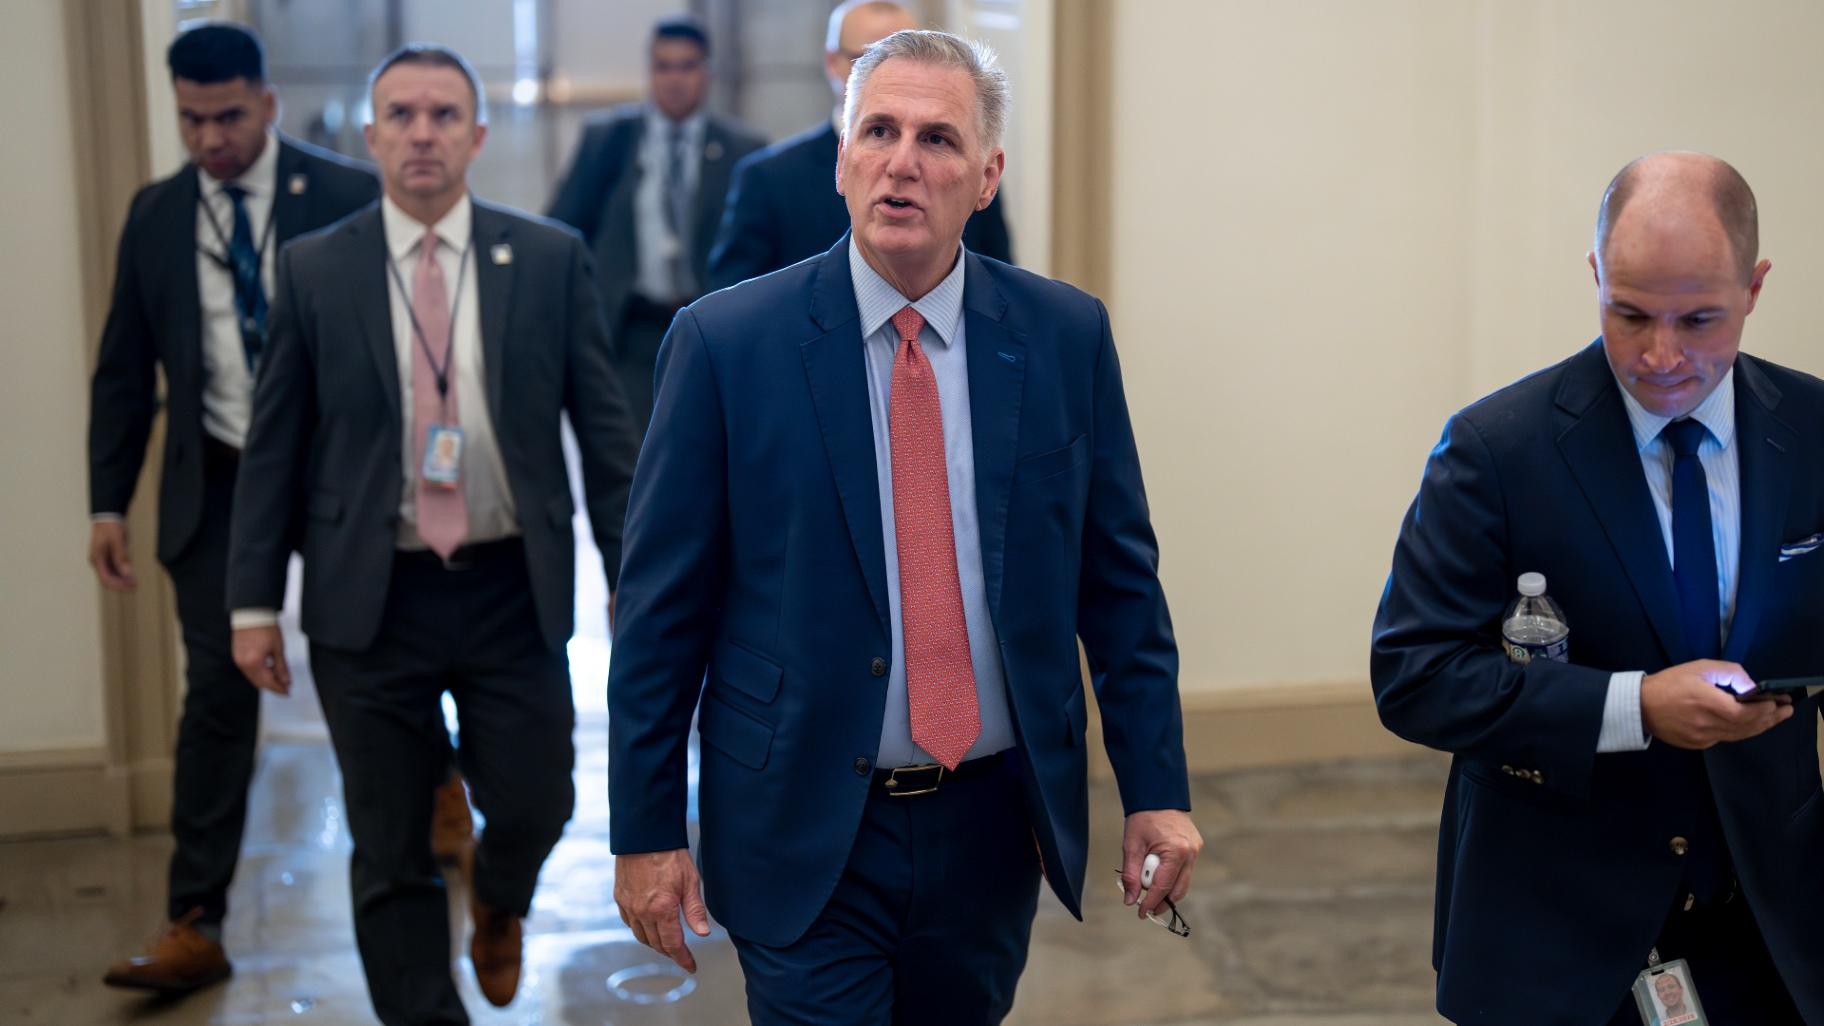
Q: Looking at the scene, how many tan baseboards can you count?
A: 2